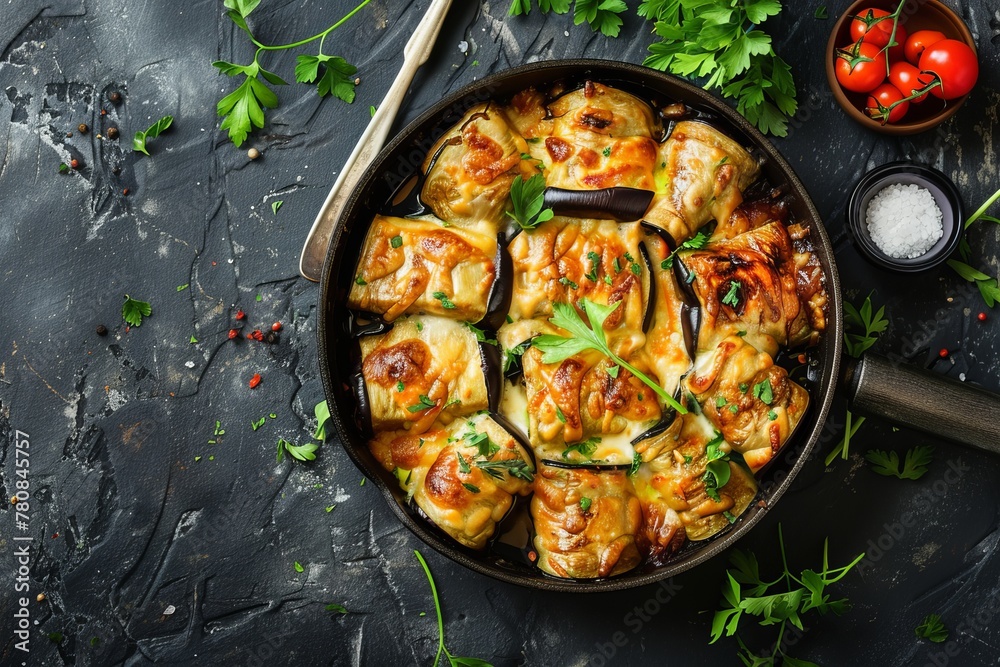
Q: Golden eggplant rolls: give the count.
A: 12